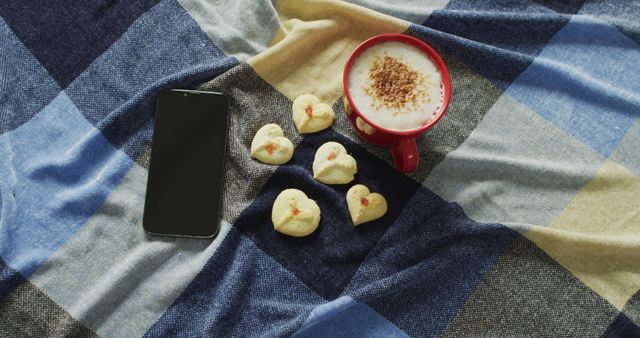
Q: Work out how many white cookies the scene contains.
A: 5